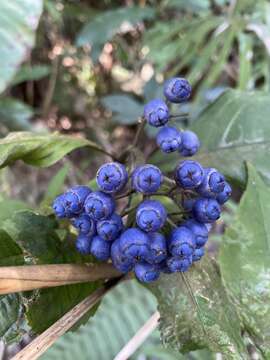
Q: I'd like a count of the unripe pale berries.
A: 0